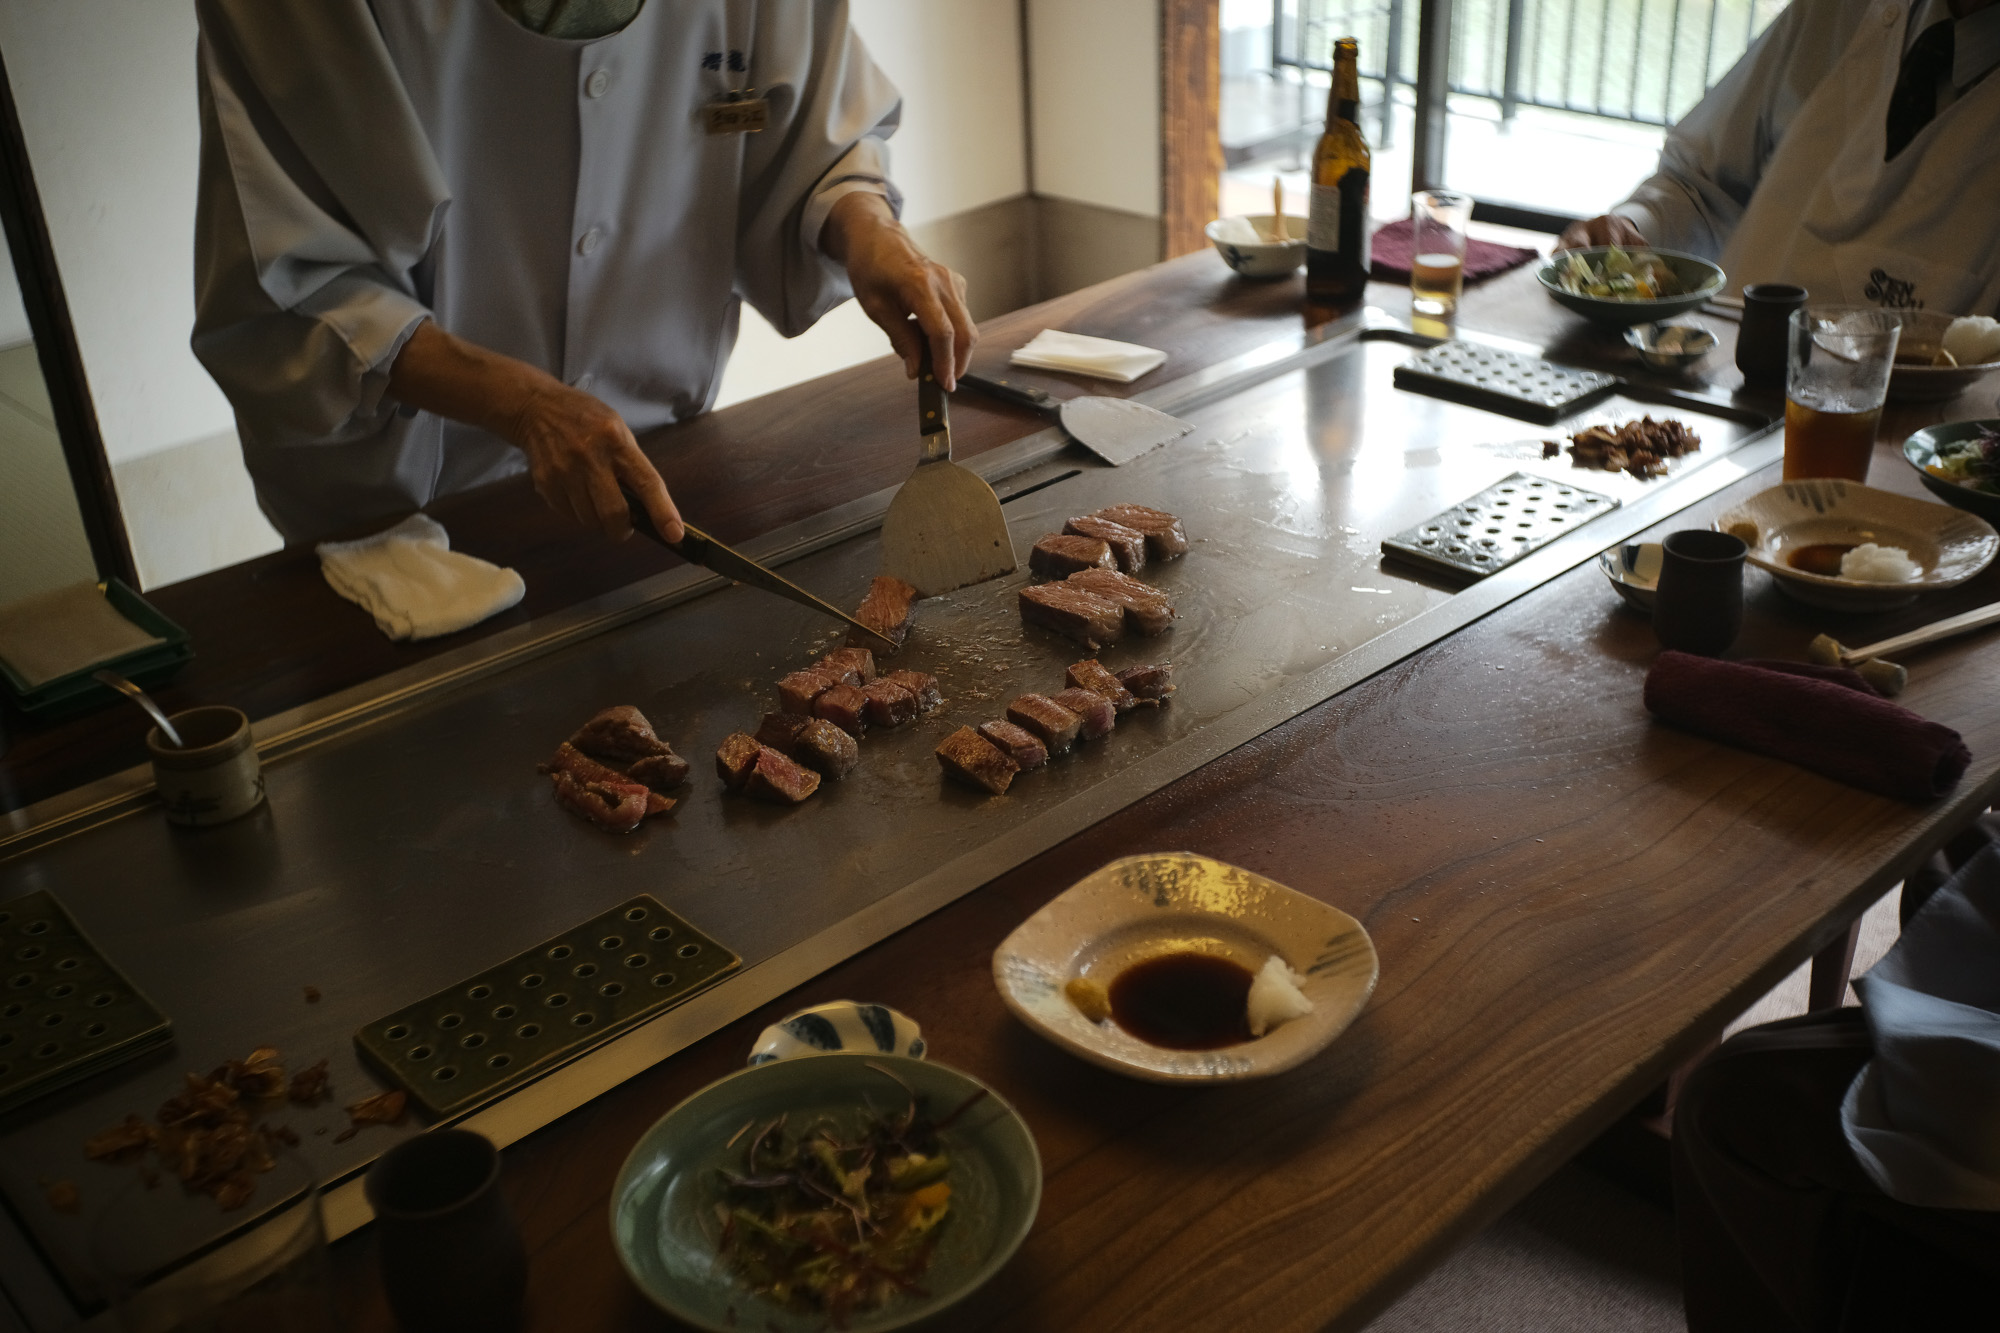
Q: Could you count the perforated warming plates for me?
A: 4